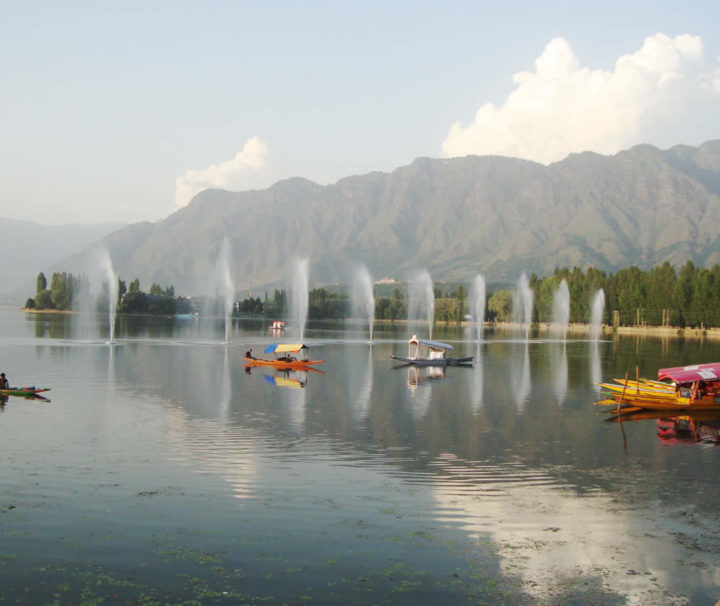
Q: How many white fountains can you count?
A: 9